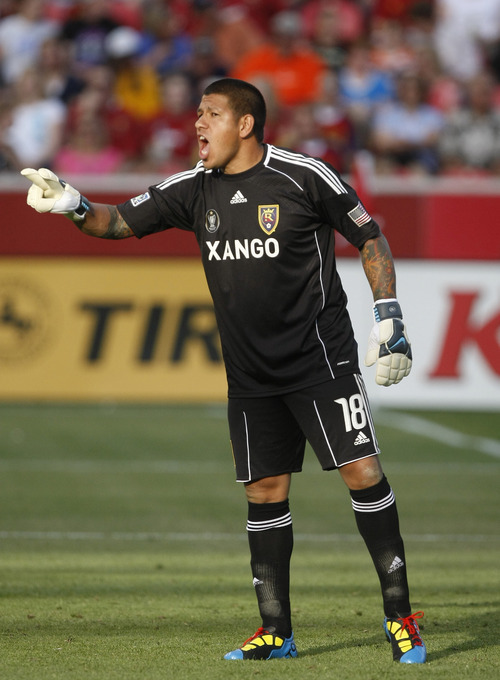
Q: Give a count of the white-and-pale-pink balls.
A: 0